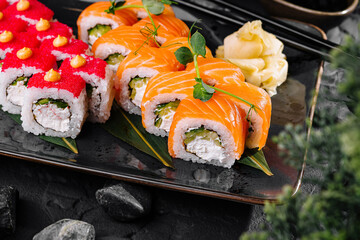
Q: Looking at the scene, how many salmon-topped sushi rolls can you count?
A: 10